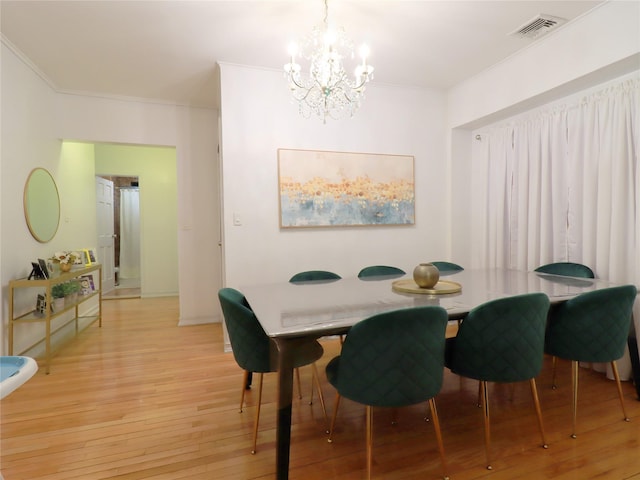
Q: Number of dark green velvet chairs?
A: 8